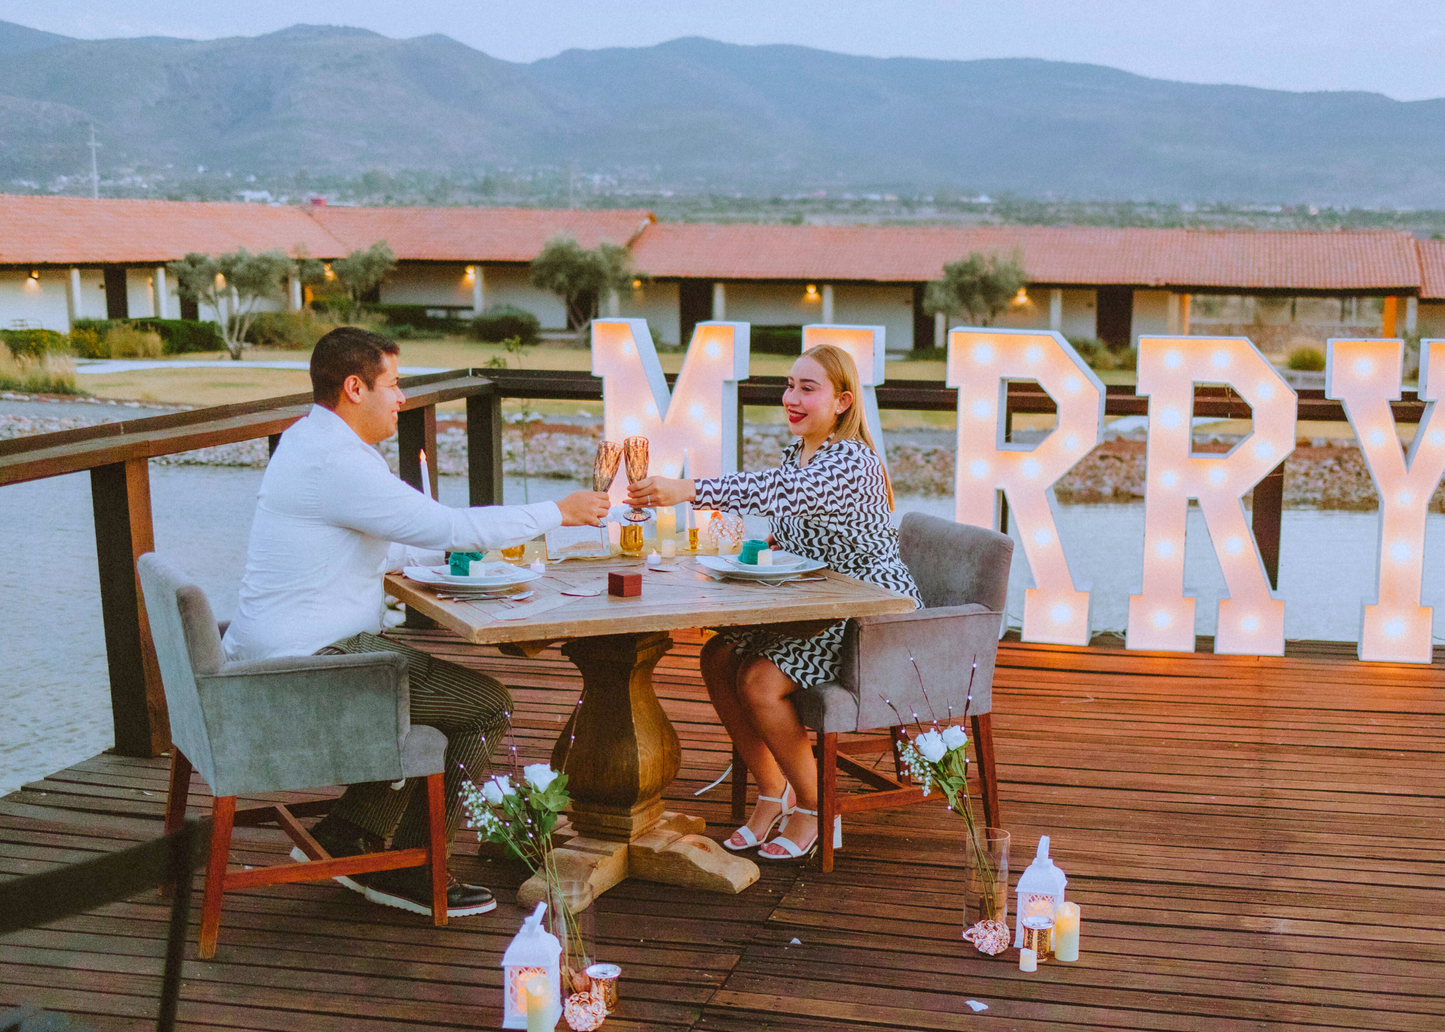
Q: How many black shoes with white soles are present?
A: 2